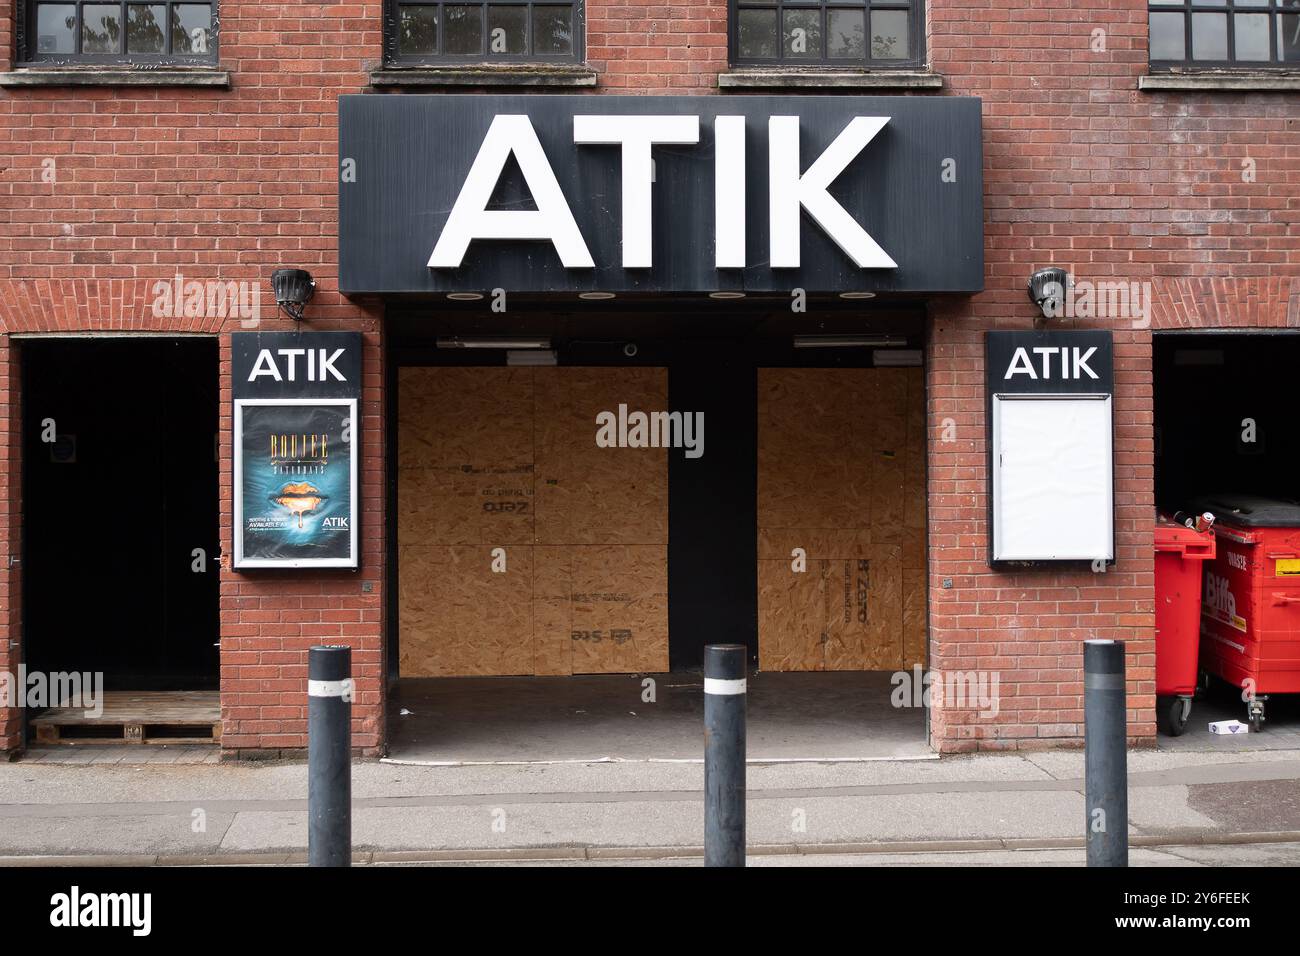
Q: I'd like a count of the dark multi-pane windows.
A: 4